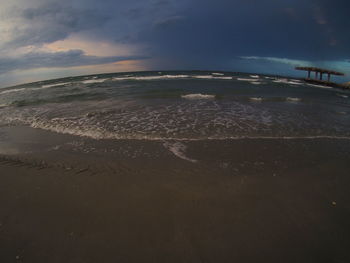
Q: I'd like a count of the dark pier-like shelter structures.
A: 1